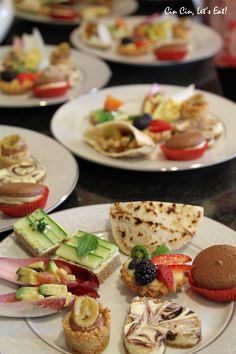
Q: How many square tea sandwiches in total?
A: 2